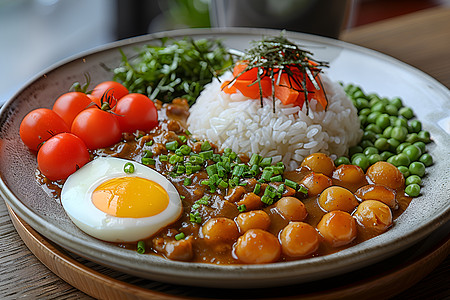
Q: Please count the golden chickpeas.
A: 13